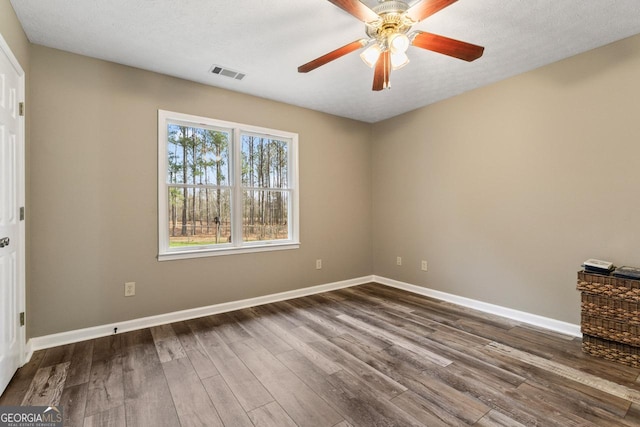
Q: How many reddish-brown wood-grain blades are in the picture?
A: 5